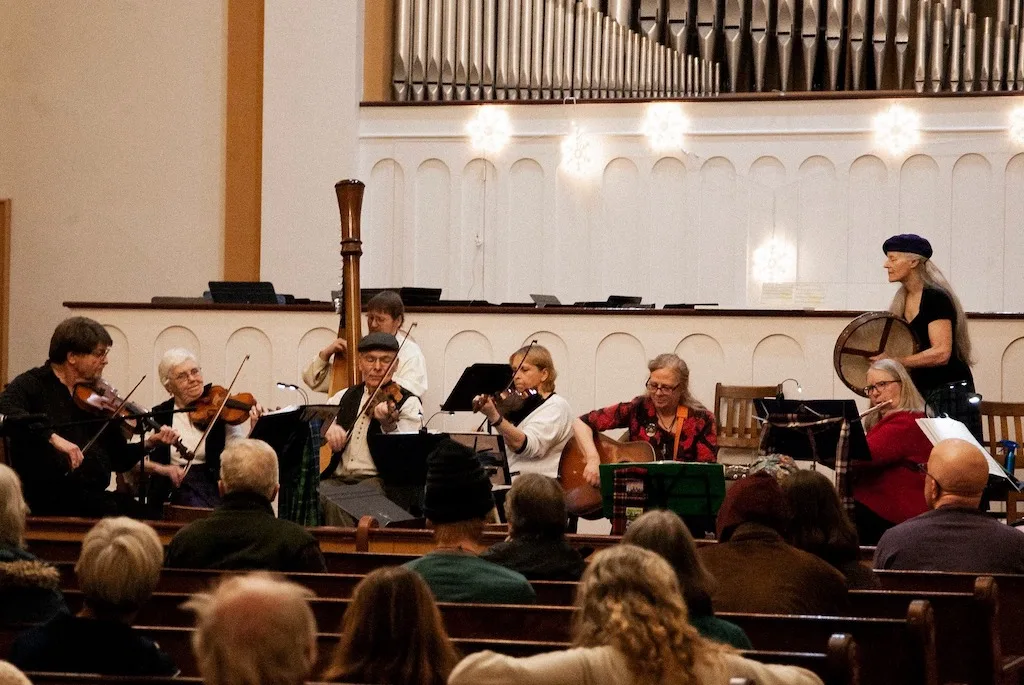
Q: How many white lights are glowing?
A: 6